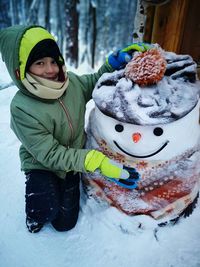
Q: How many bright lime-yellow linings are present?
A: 1